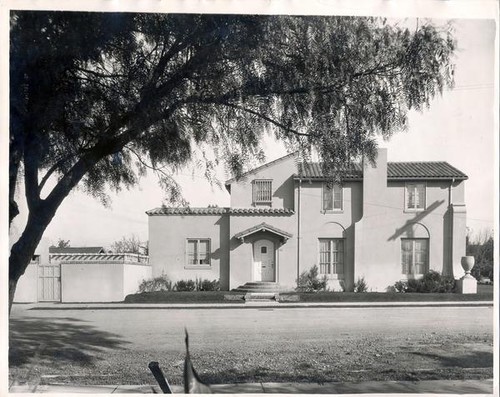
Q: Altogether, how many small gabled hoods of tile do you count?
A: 1